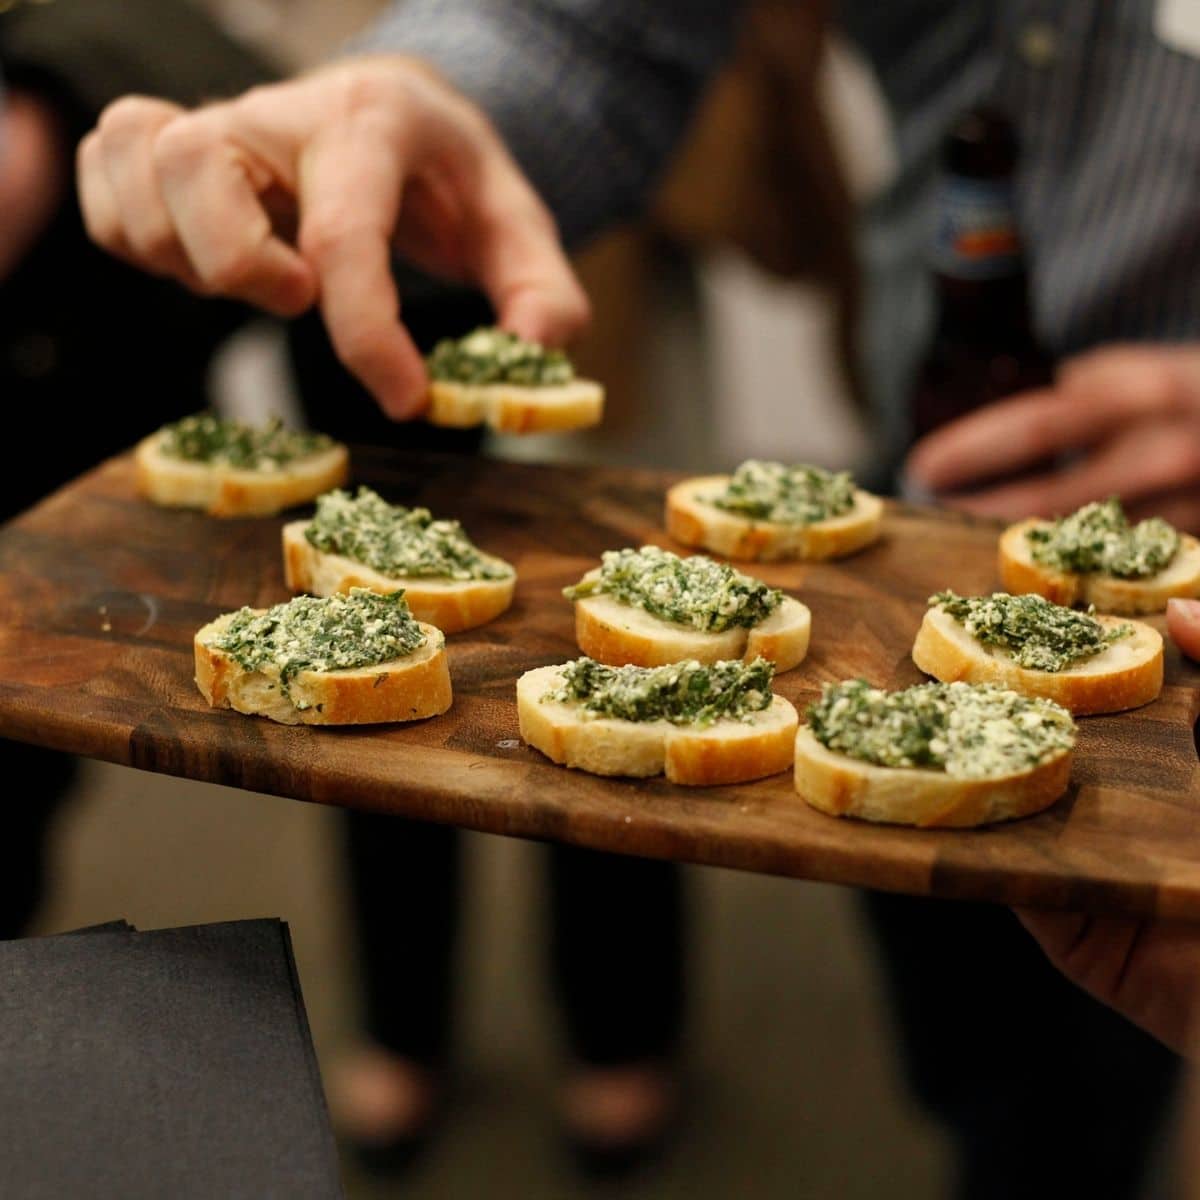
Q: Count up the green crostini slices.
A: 10